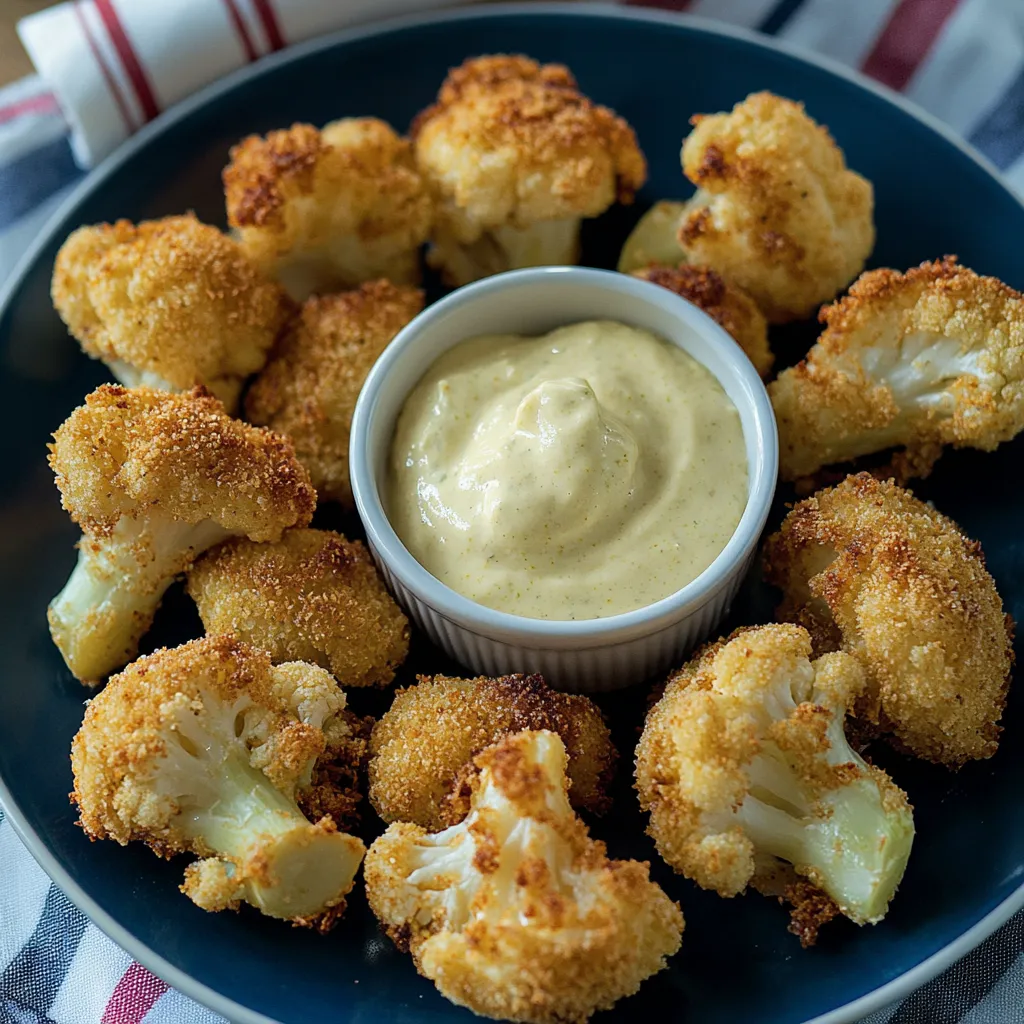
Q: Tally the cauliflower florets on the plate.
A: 14